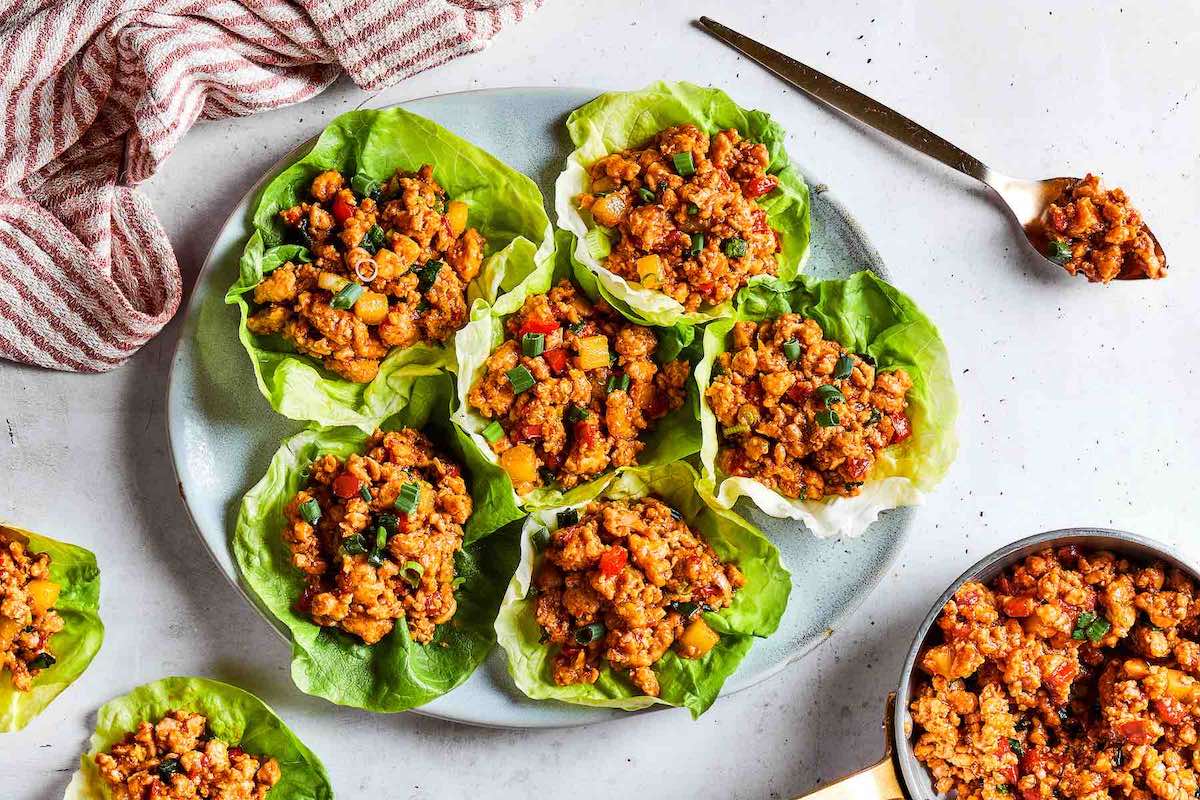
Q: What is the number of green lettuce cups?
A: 8